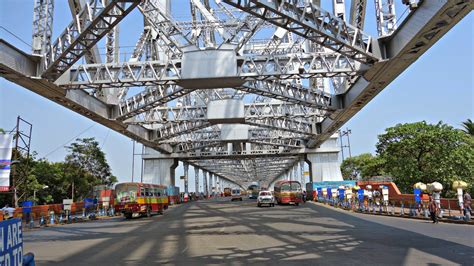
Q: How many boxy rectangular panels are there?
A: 3